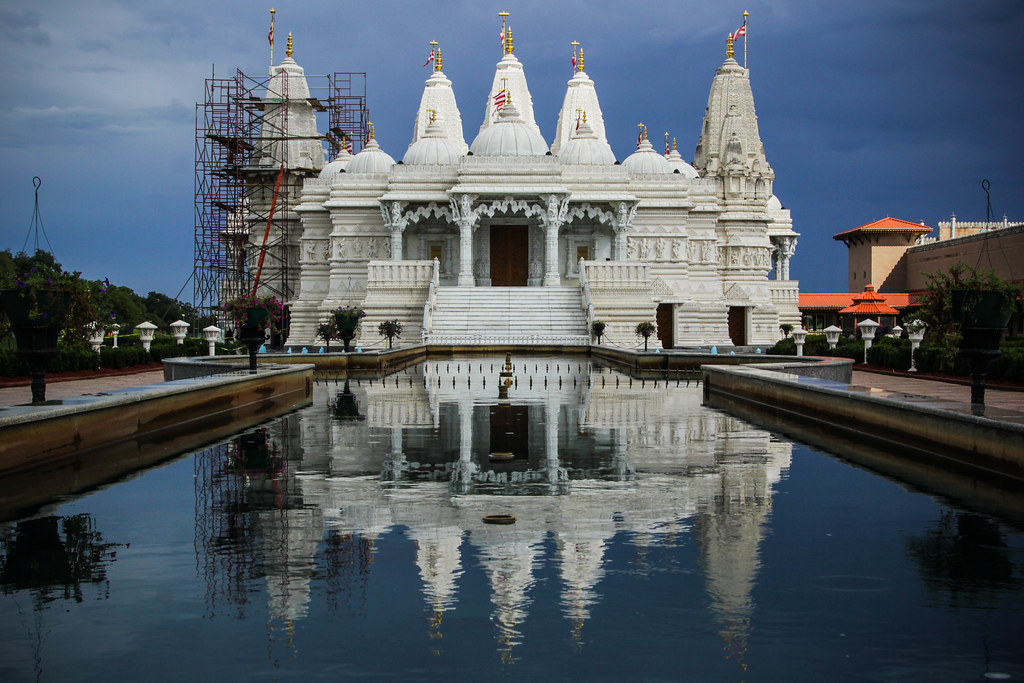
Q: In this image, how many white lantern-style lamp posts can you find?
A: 10